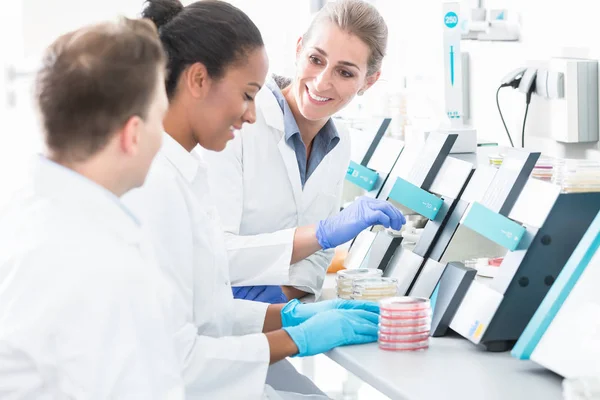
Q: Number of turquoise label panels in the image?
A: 3